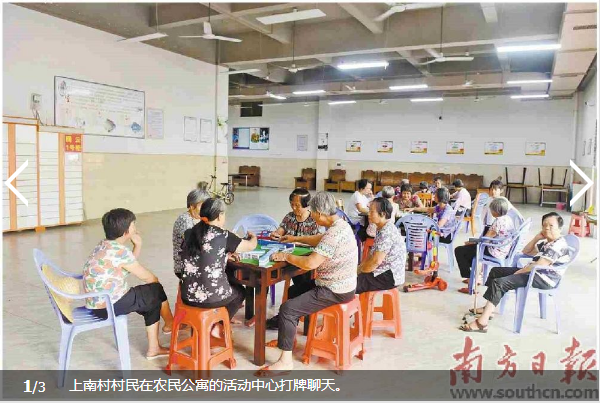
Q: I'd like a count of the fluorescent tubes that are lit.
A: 8